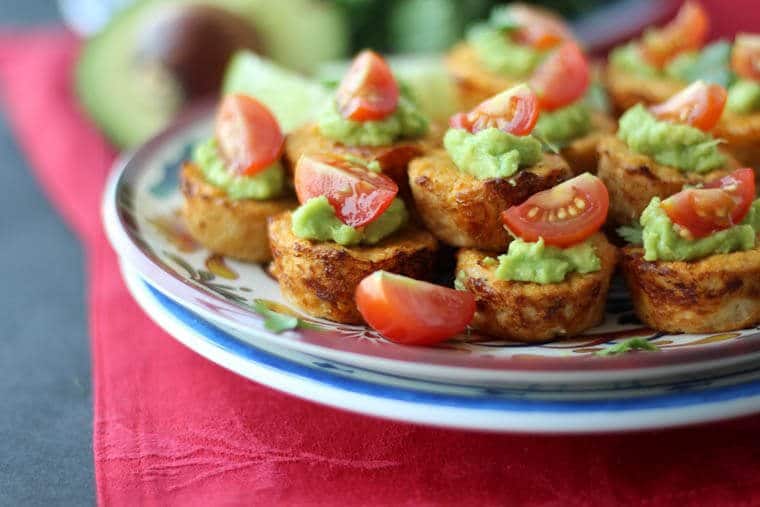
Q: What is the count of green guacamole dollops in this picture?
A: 11